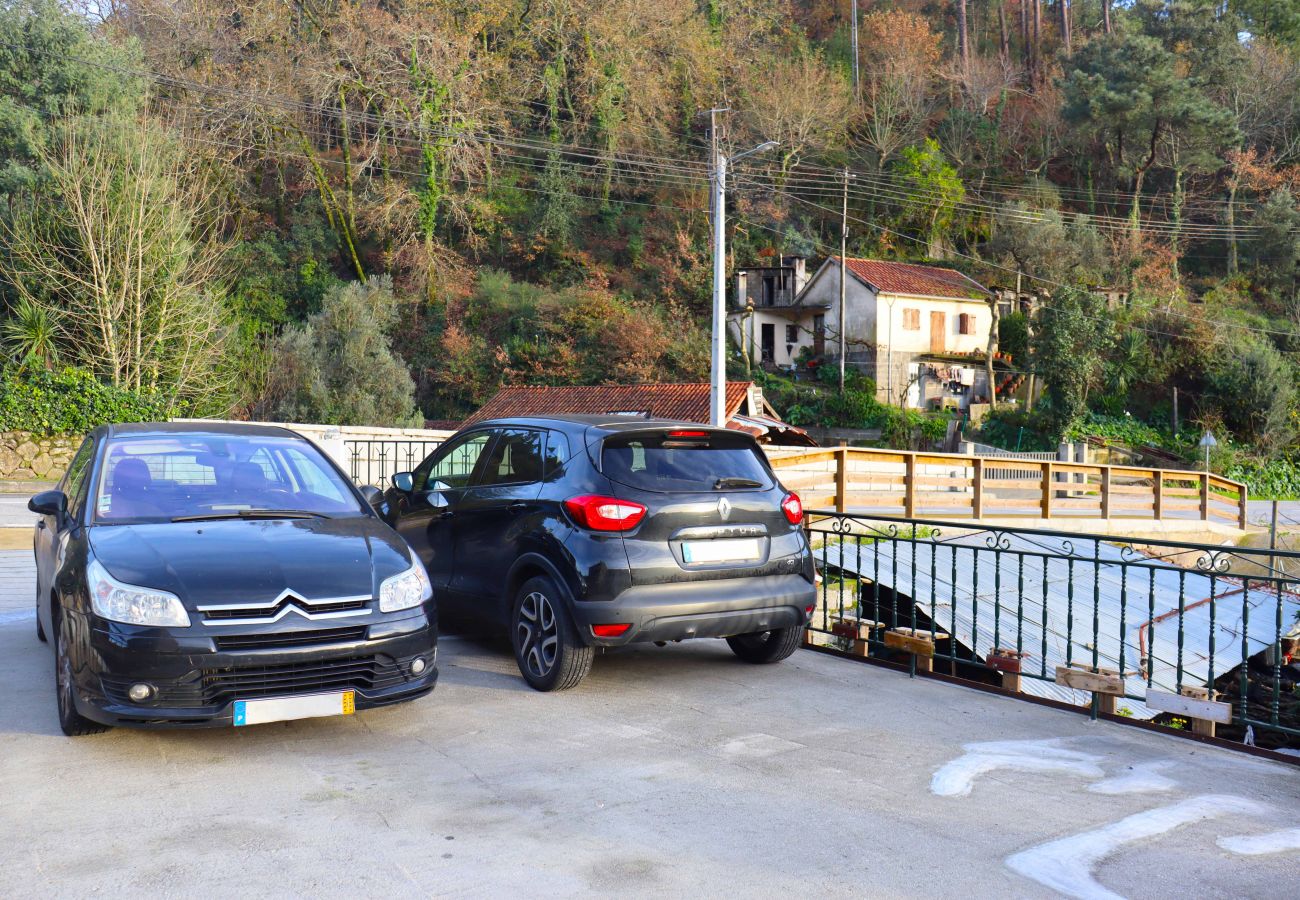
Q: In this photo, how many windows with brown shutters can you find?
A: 2